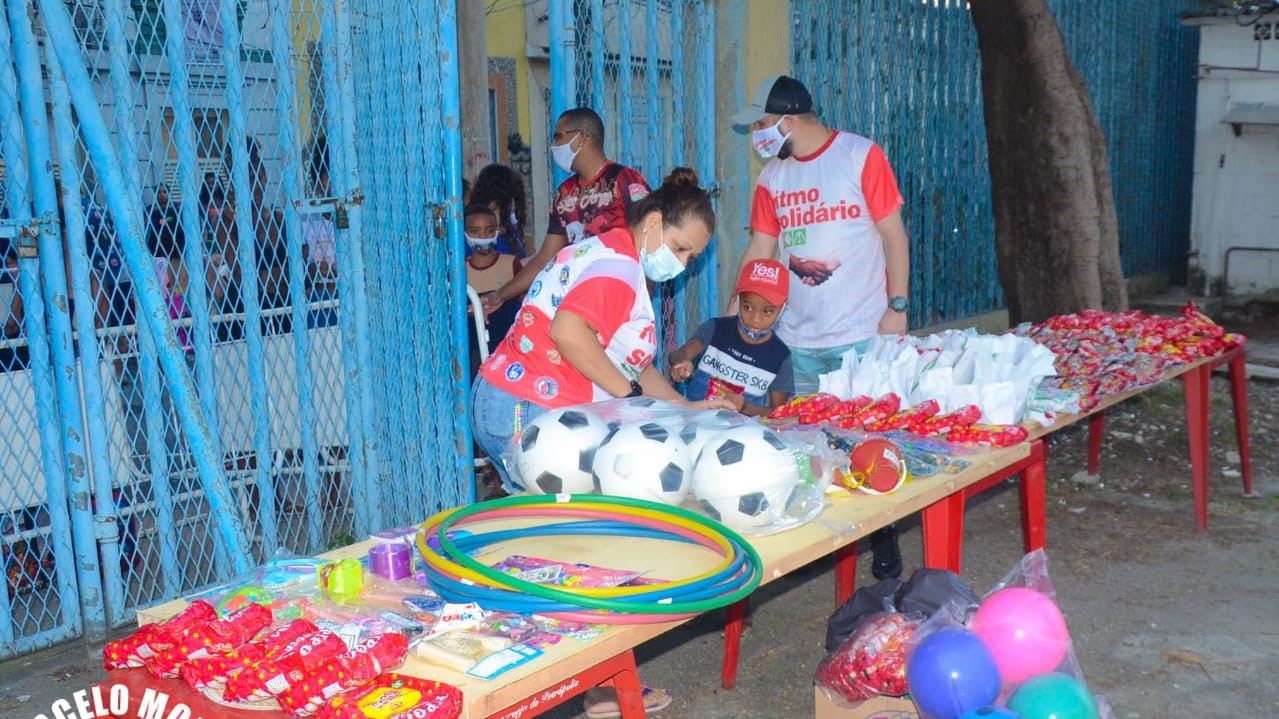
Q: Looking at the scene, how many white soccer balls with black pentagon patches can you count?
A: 5